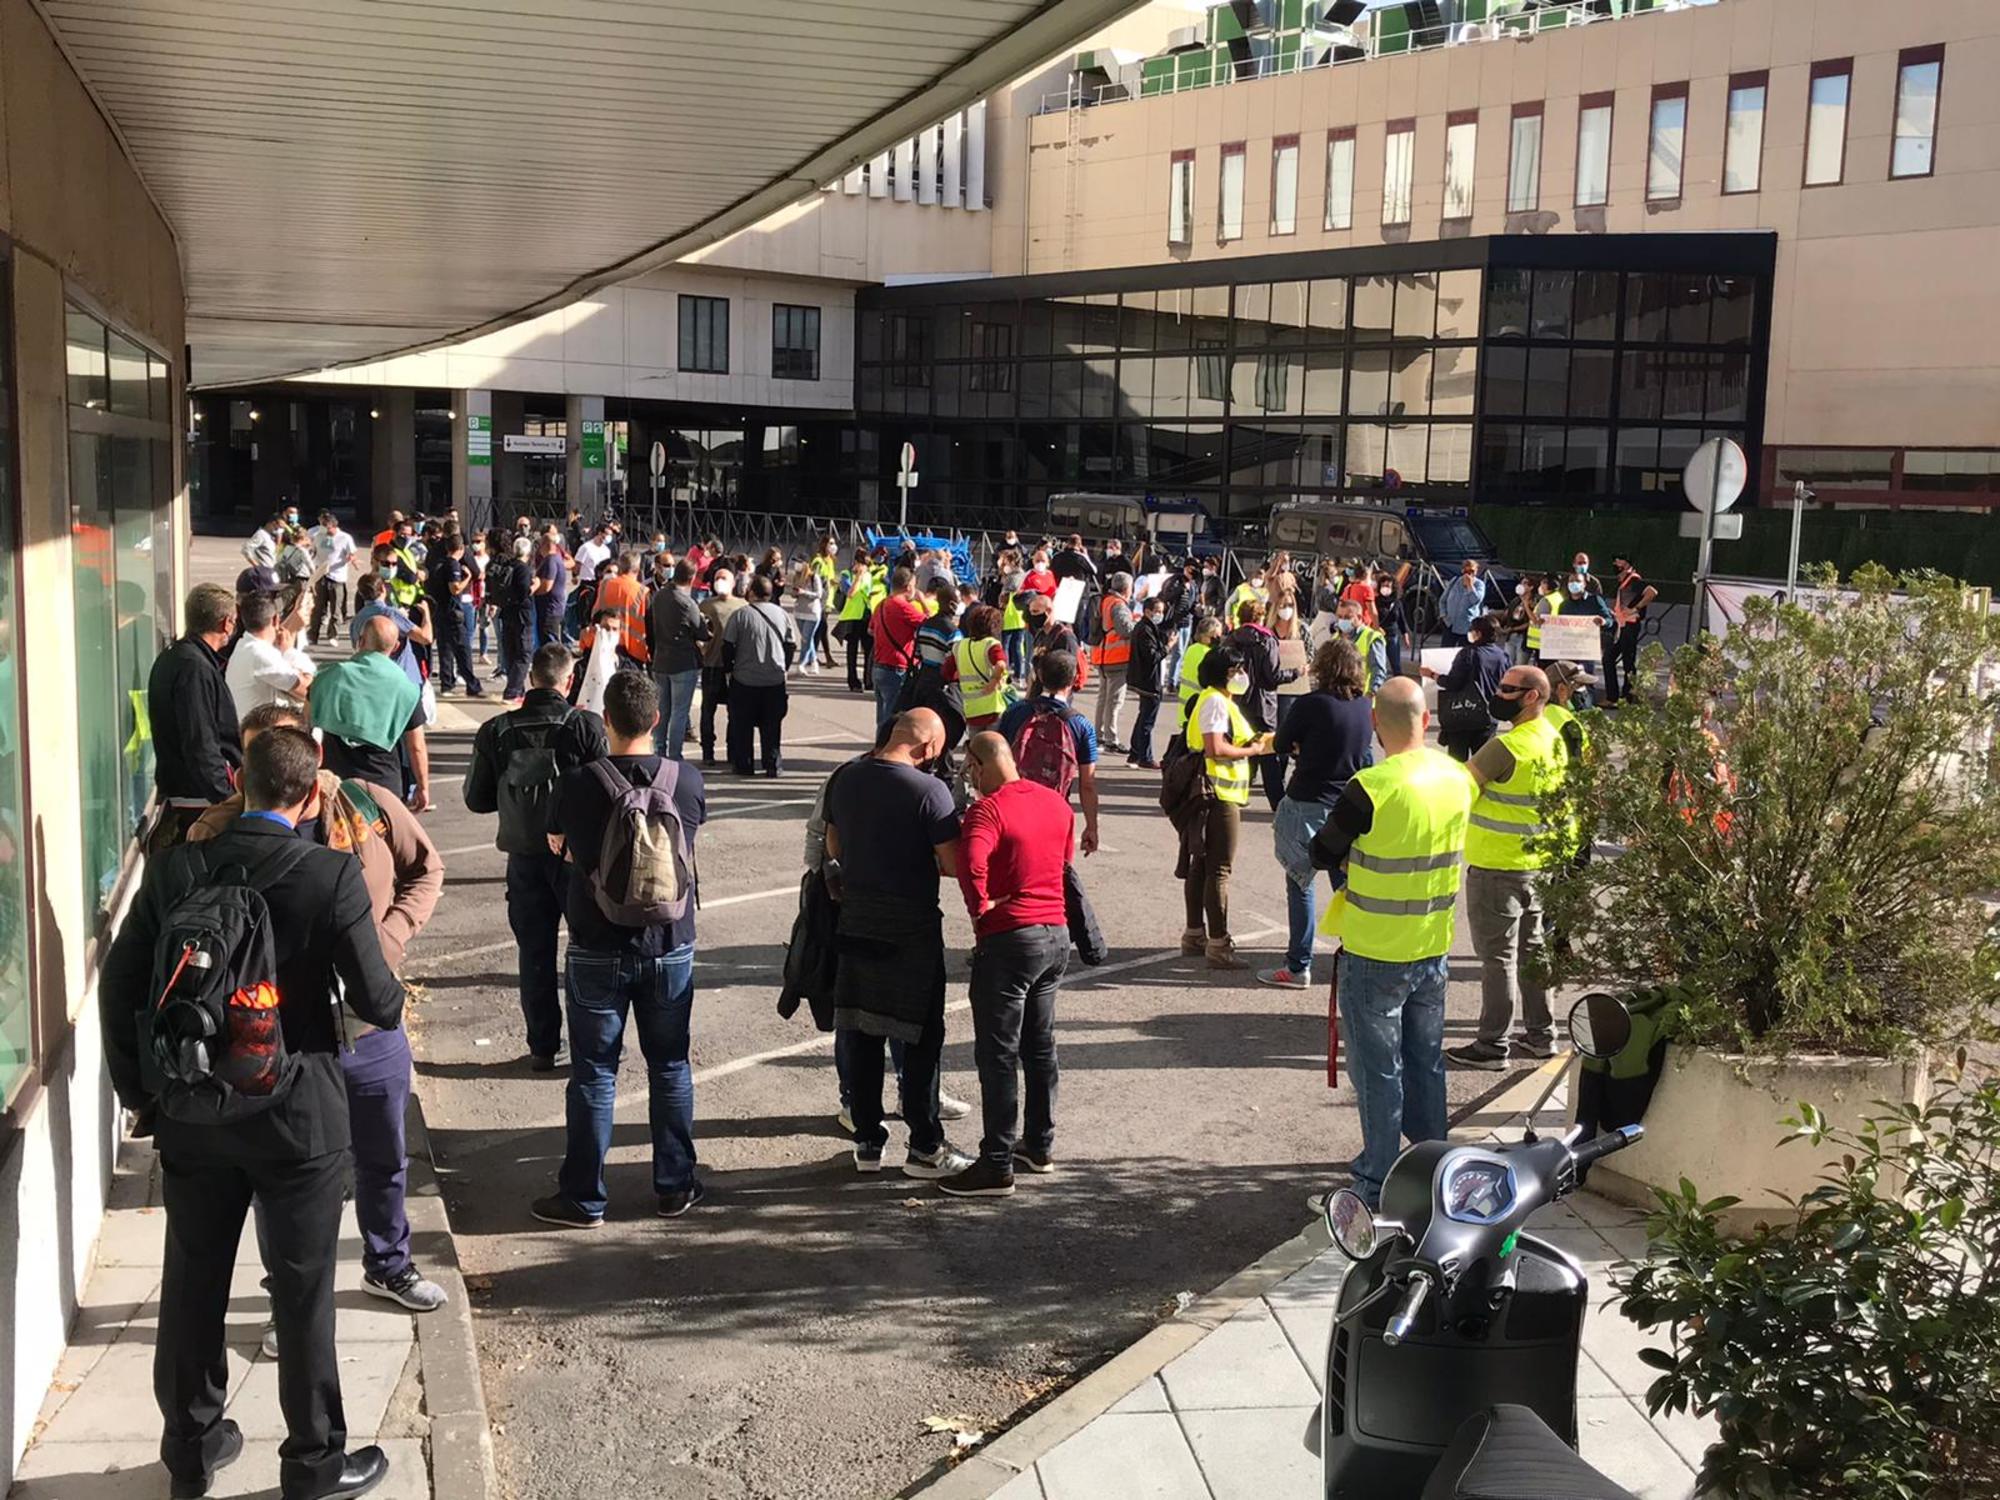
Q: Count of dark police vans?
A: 2